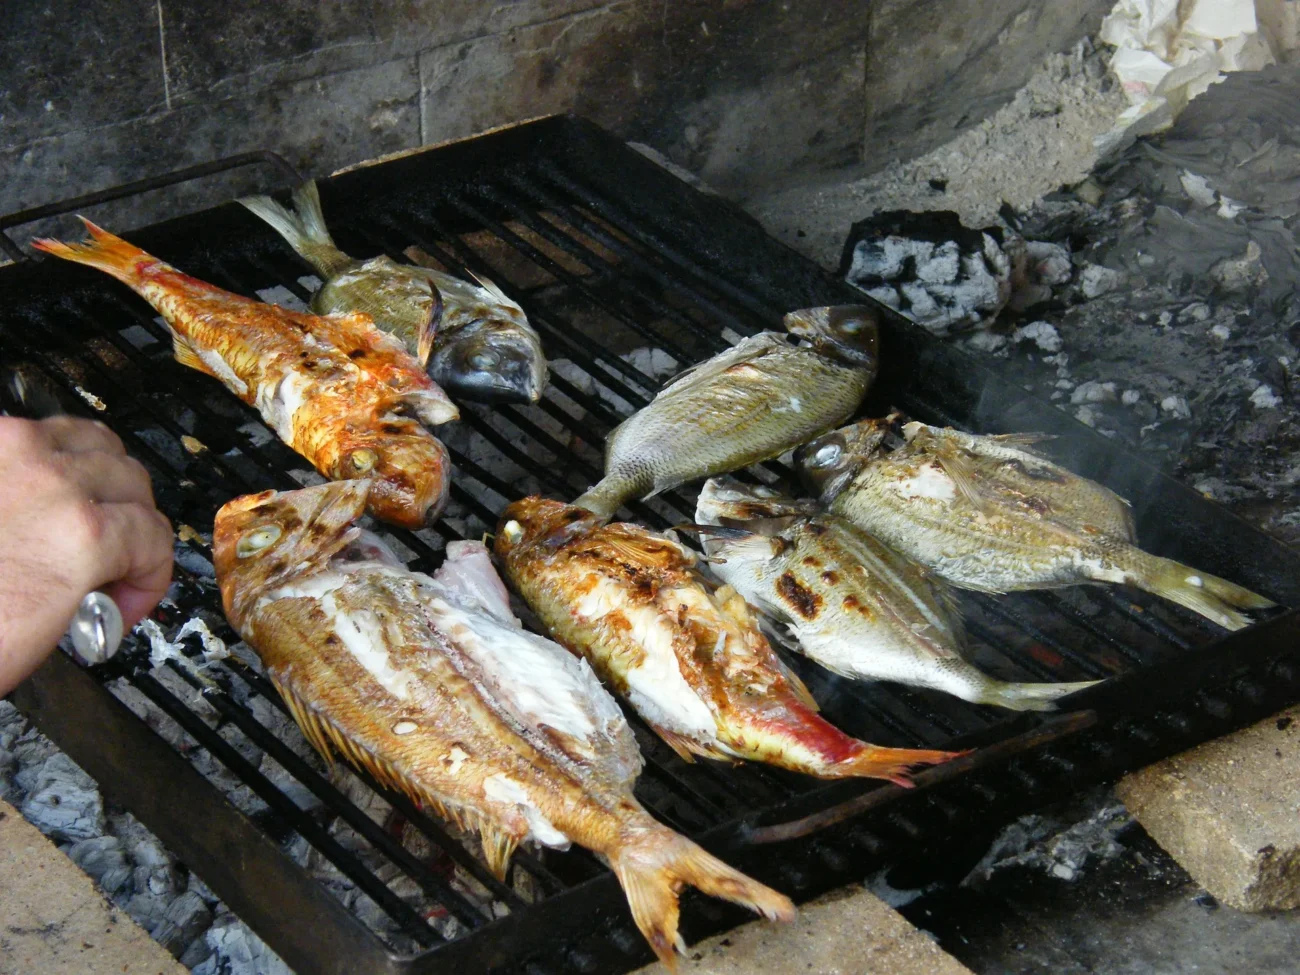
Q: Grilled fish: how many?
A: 7